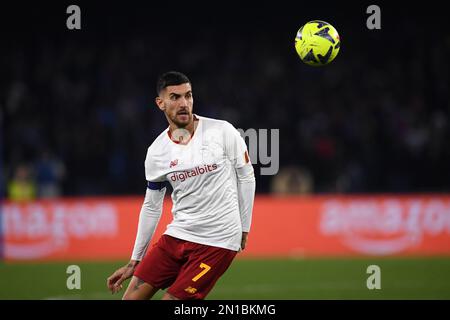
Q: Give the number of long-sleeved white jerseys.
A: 1